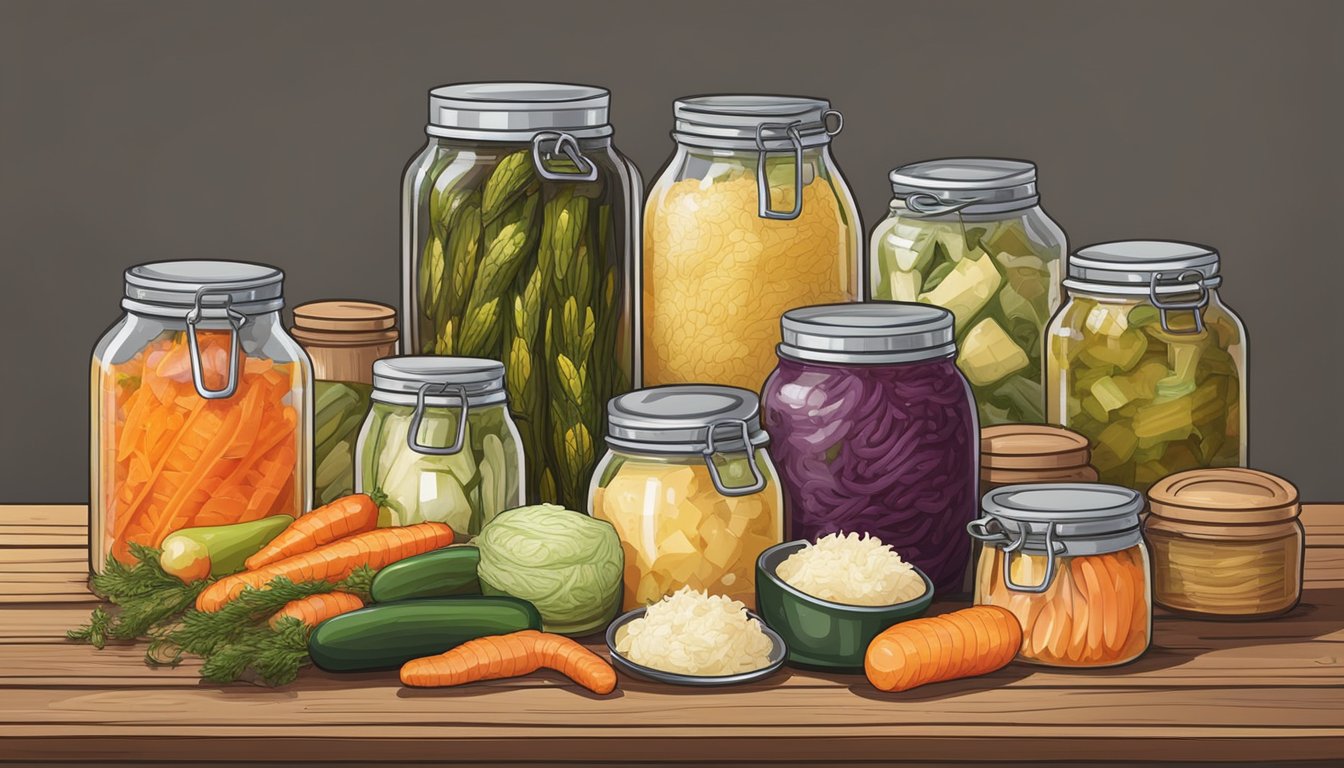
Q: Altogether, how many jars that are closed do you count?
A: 12